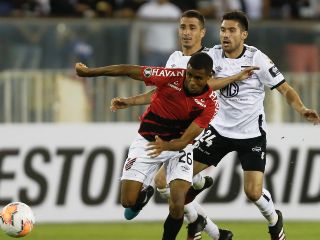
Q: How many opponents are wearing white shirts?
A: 2